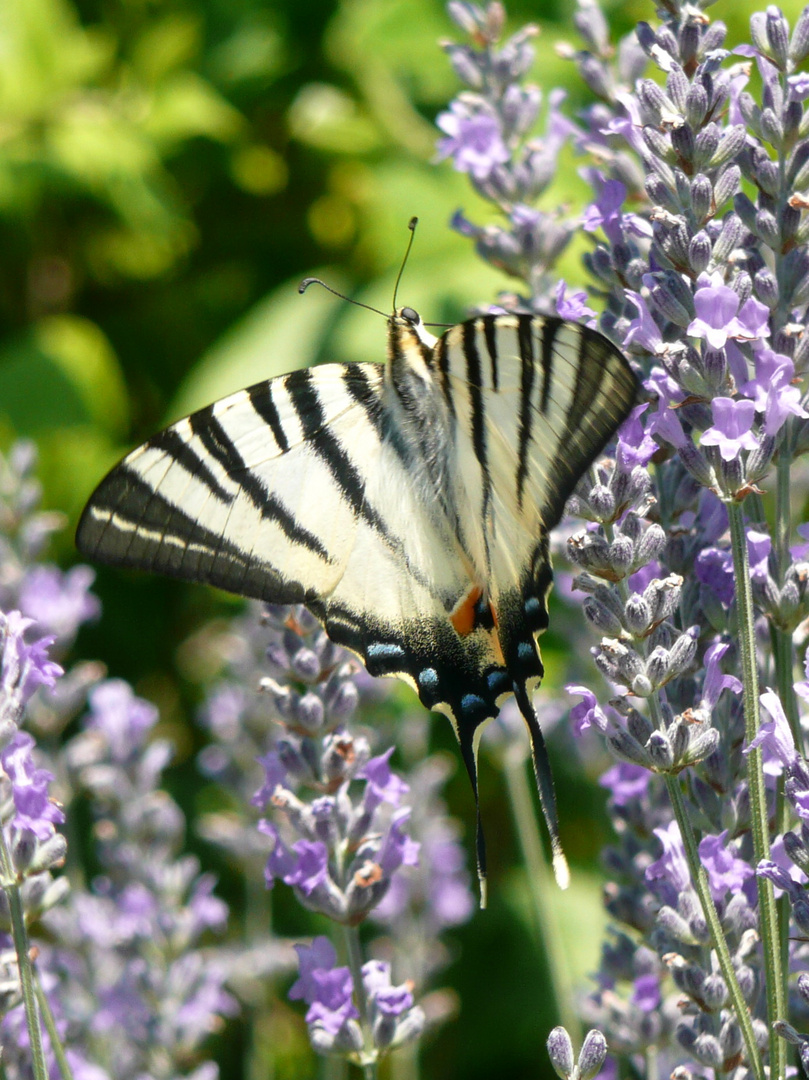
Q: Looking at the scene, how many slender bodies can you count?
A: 1